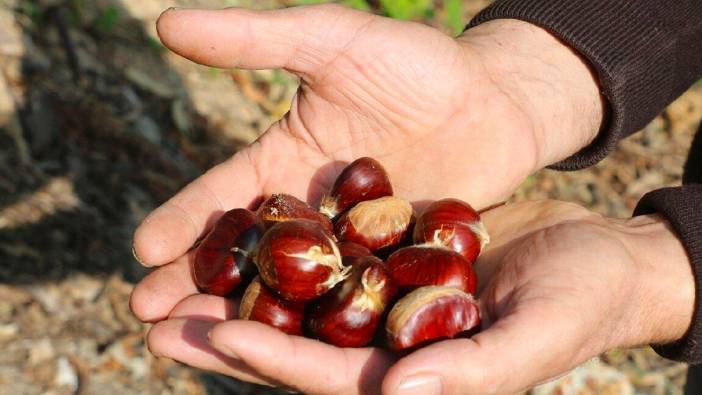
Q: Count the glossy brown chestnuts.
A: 11